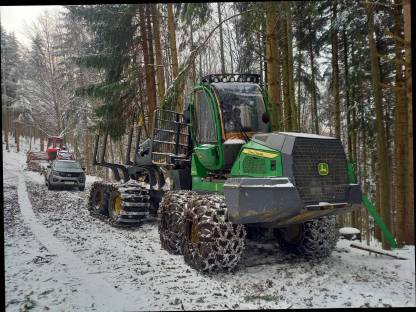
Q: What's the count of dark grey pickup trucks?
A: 1